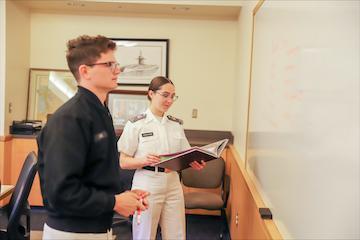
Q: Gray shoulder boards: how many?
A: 2